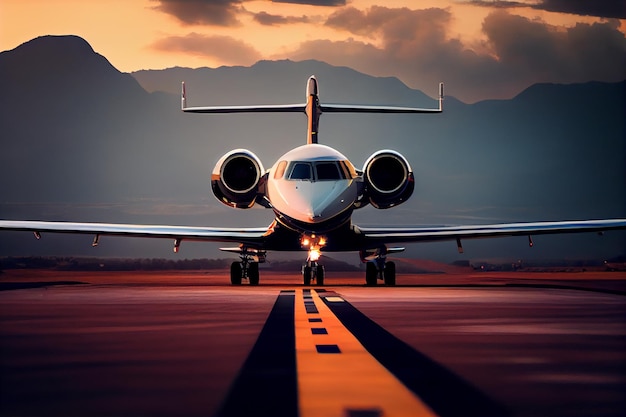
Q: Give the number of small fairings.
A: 6